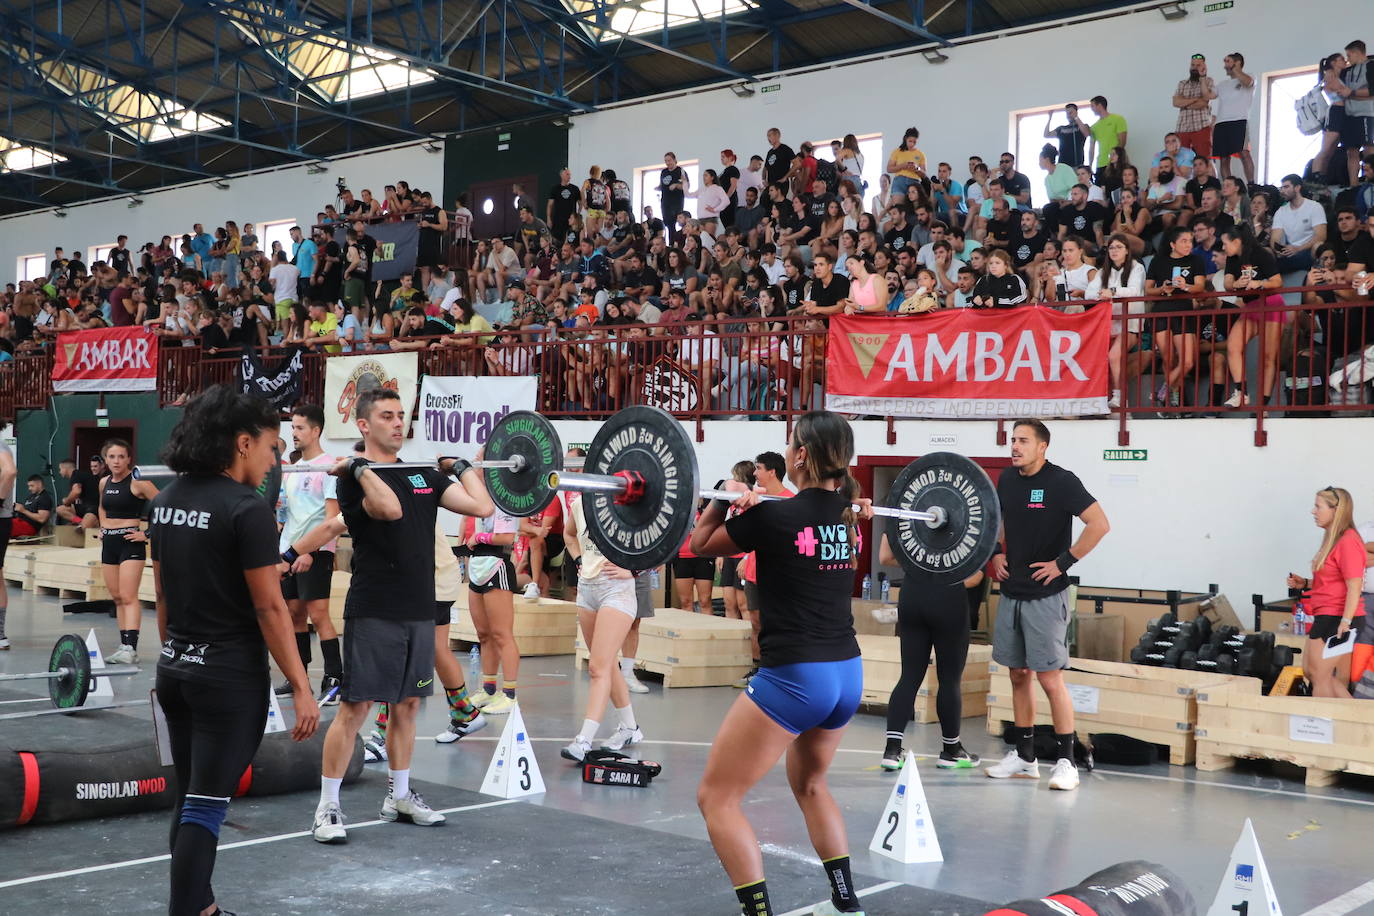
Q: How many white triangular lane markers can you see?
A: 5